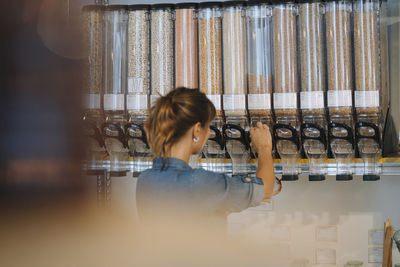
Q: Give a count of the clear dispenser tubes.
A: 12